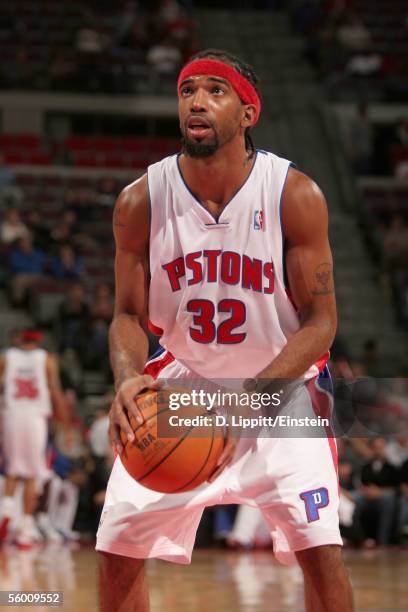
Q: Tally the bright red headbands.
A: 2